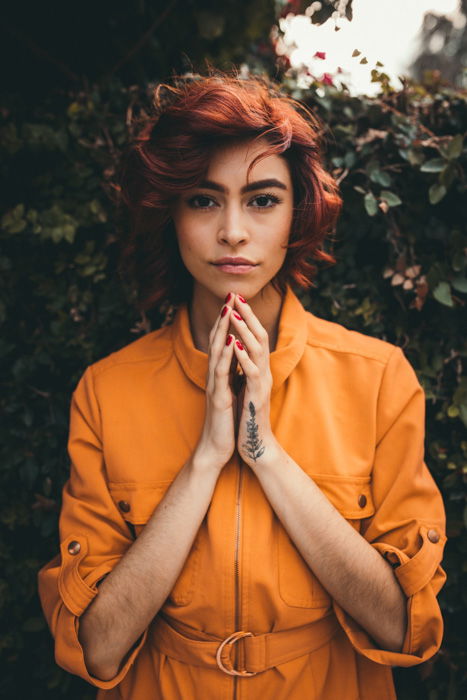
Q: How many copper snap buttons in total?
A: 4